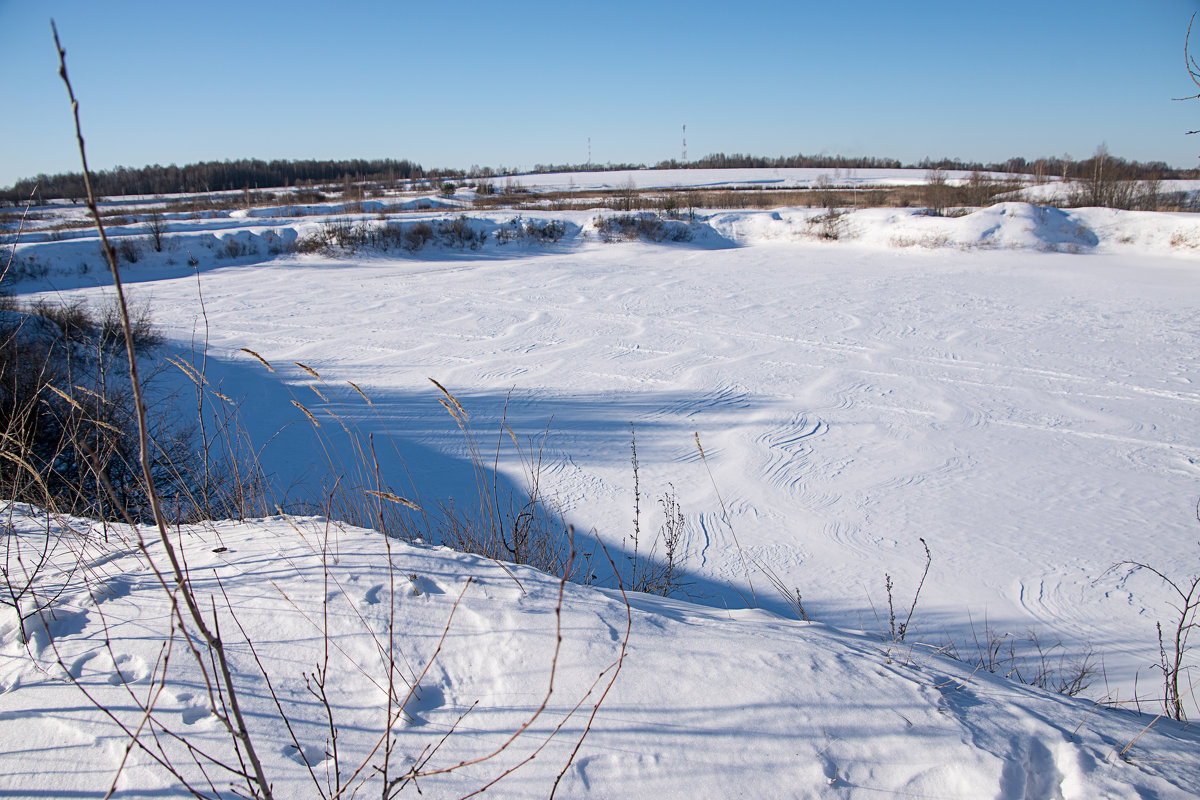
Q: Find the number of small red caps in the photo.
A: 0